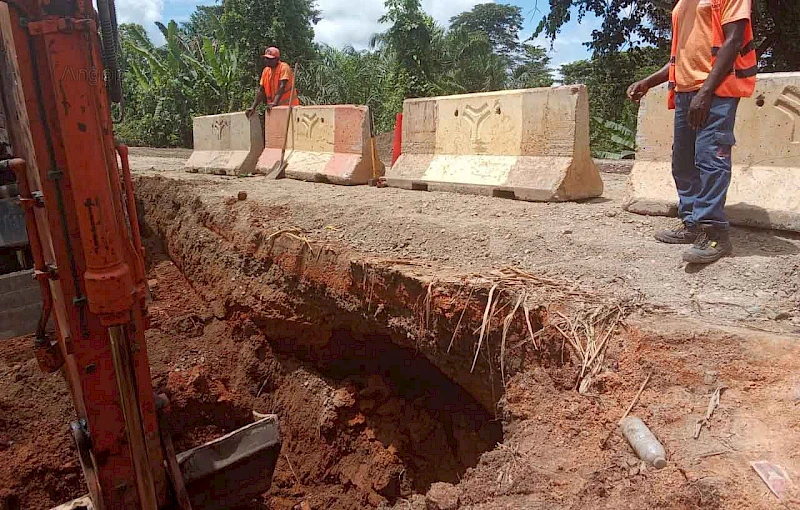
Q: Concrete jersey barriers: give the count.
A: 4